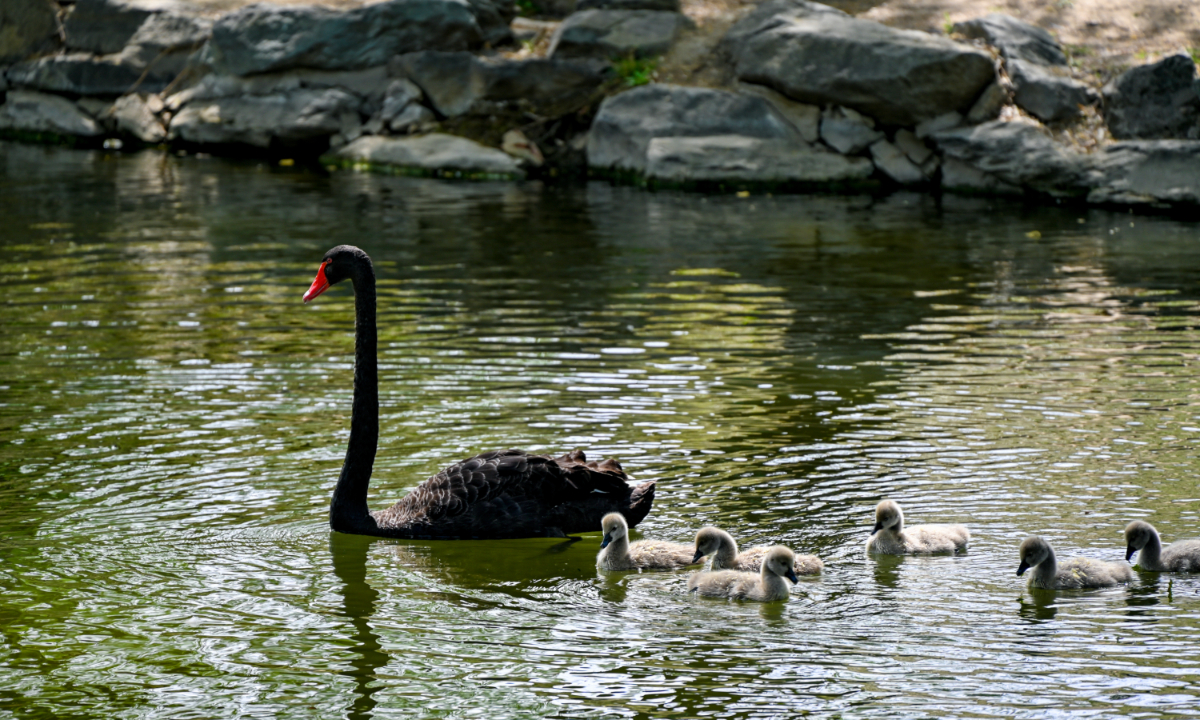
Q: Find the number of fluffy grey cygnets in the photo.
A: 6